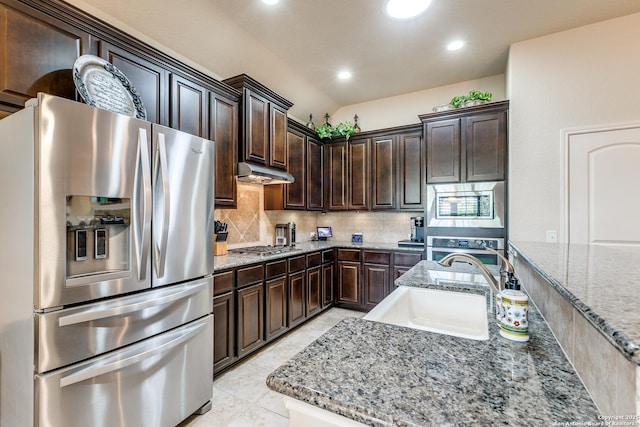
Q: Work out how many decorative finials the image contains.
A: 3